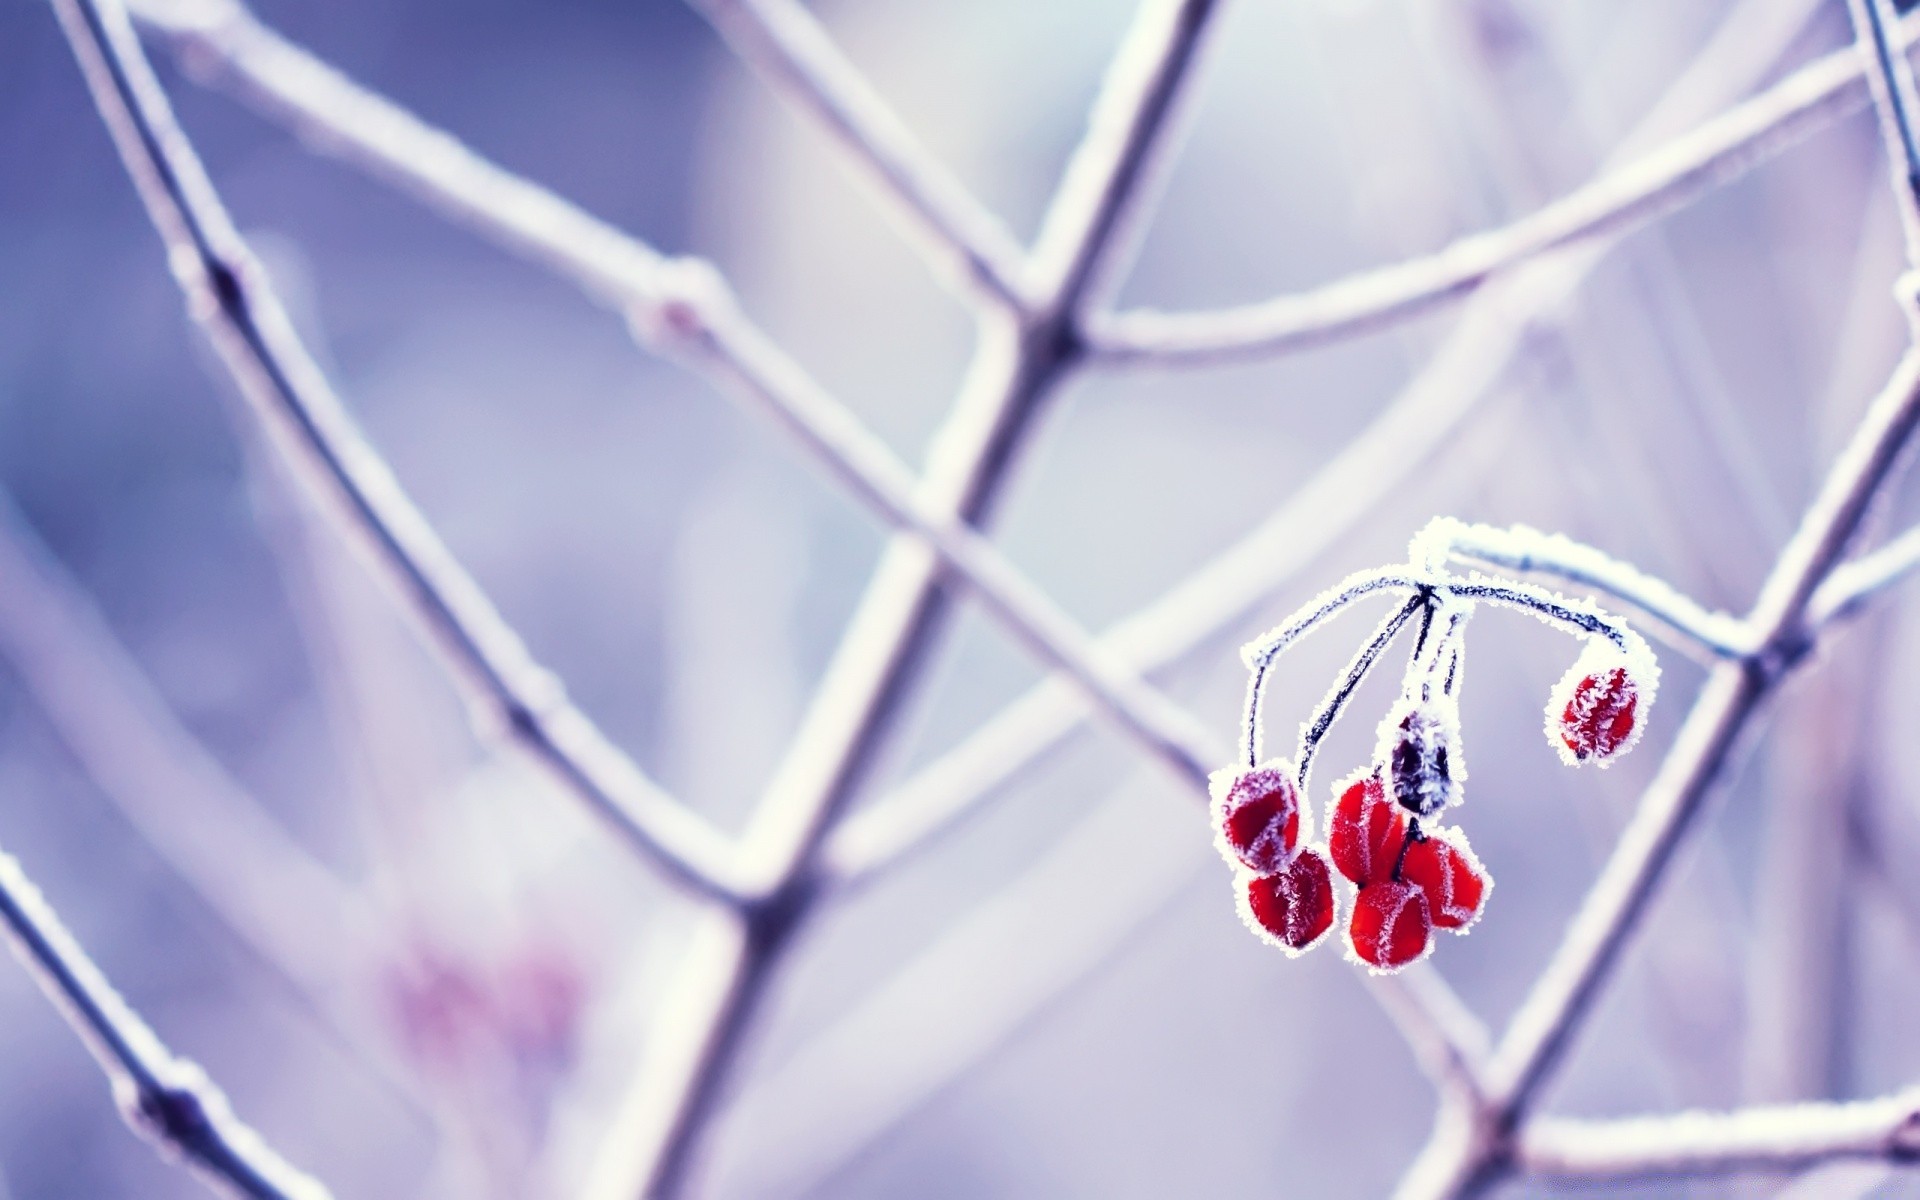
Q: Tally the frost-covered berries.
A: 7